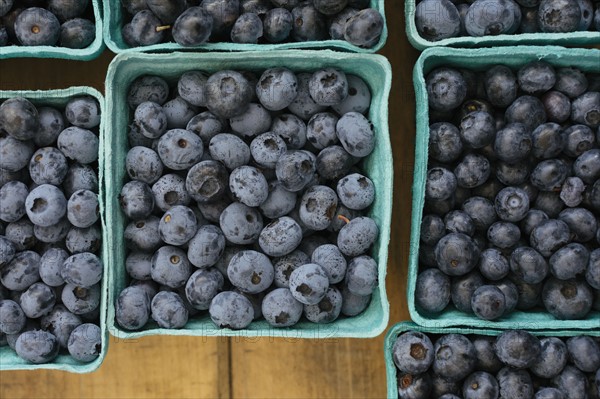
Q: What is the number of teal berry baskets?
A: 7